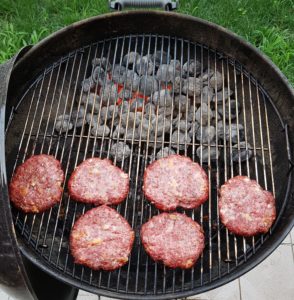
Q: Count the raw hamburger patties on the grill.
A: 6